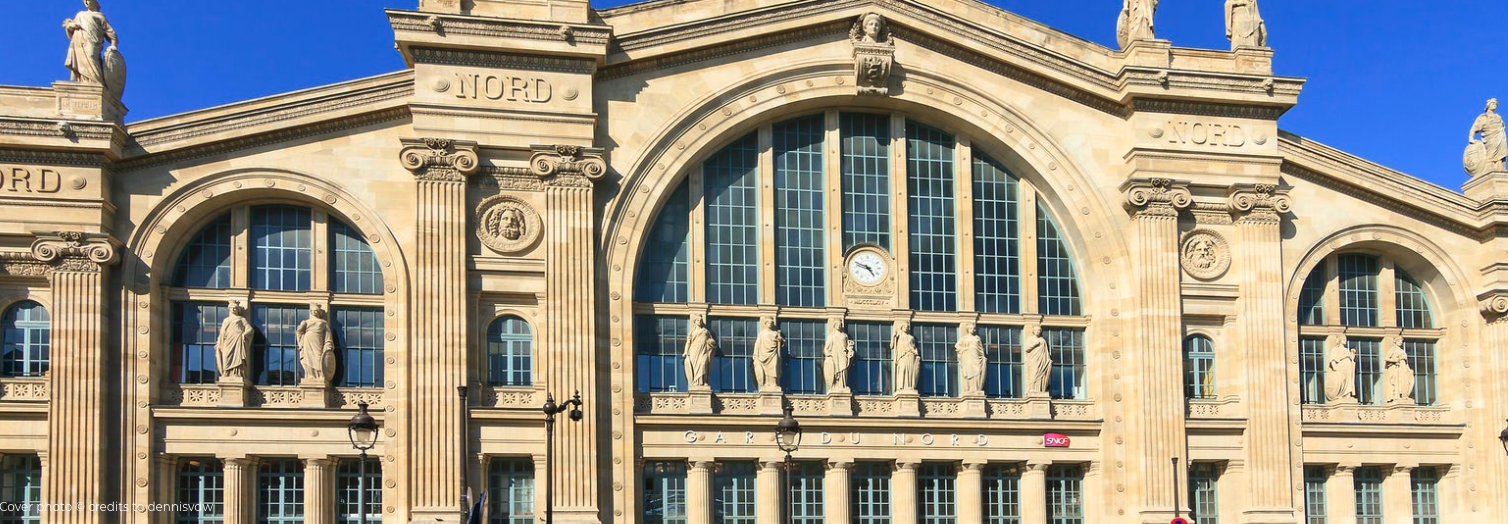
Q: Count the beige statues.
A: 14